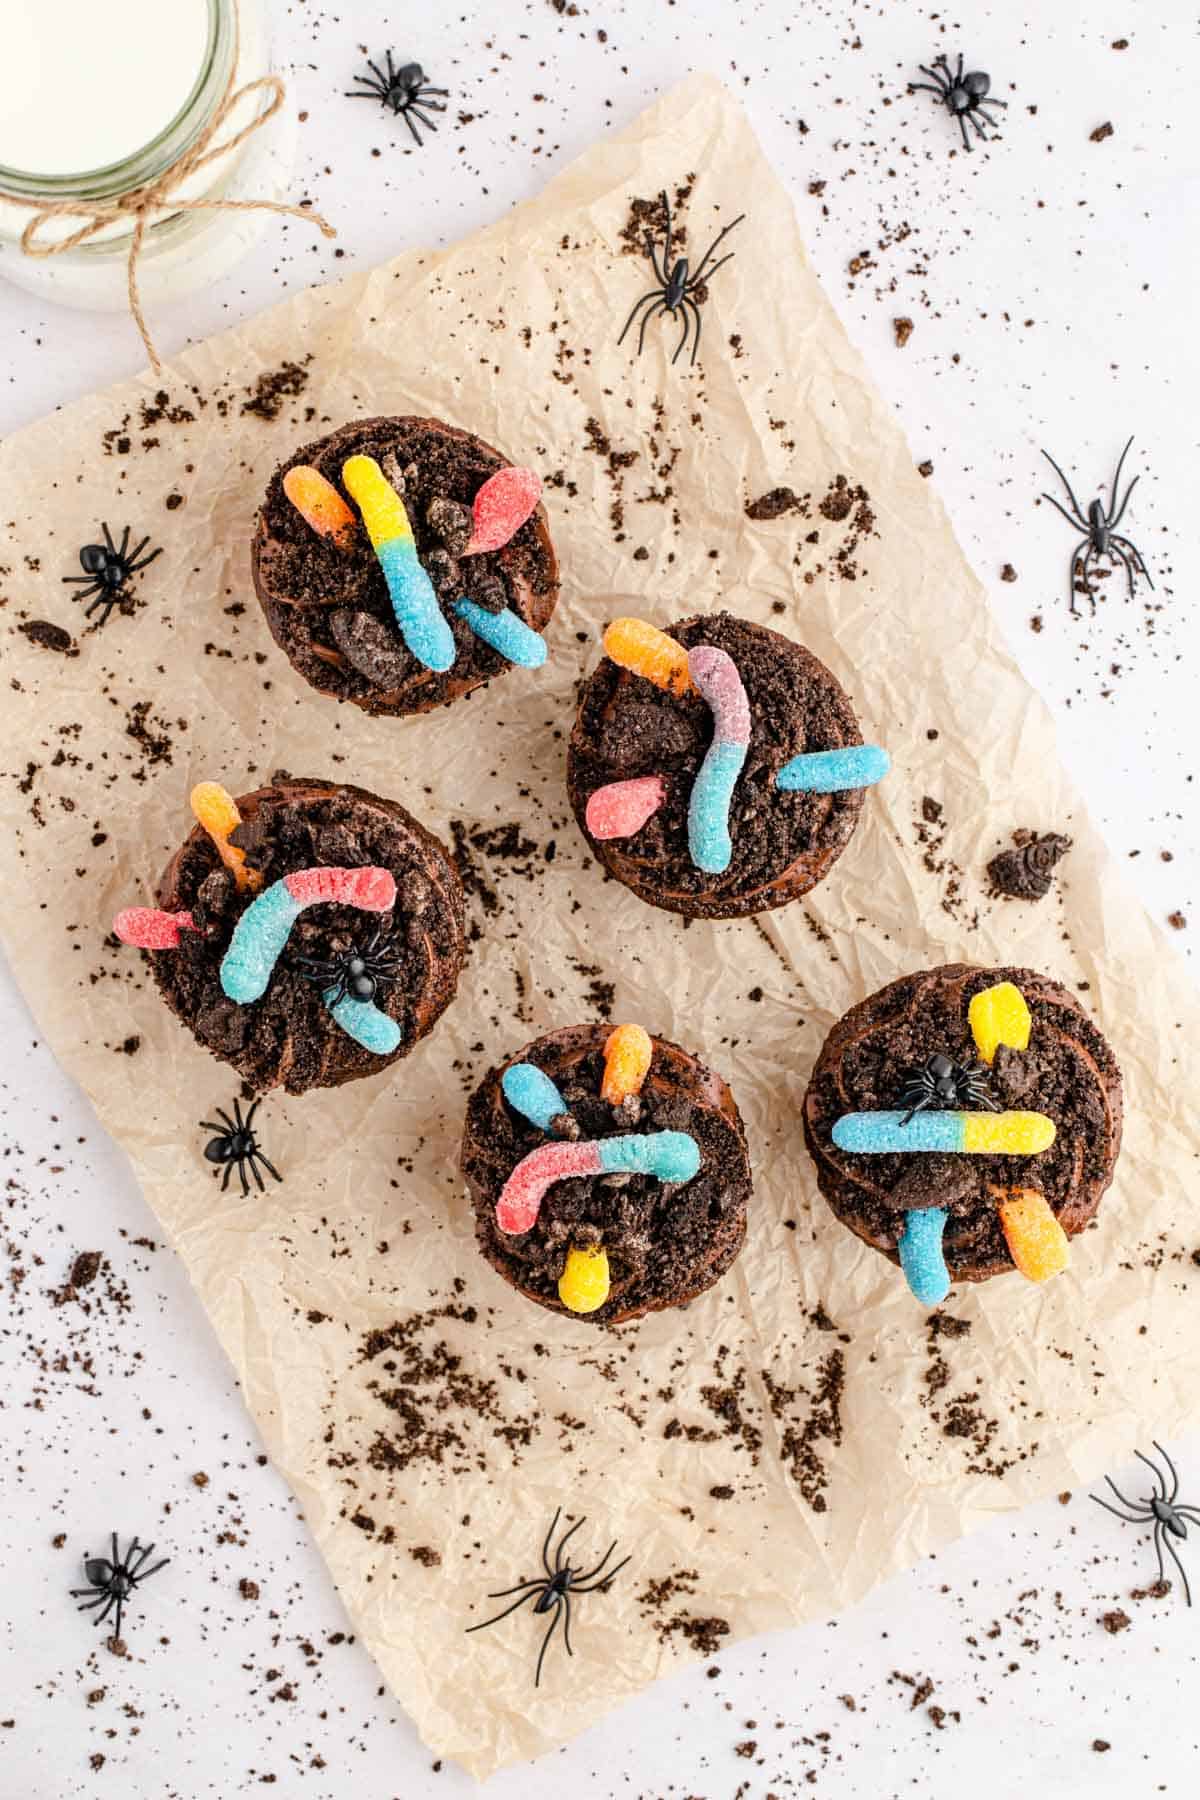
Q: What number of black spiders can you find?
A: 11